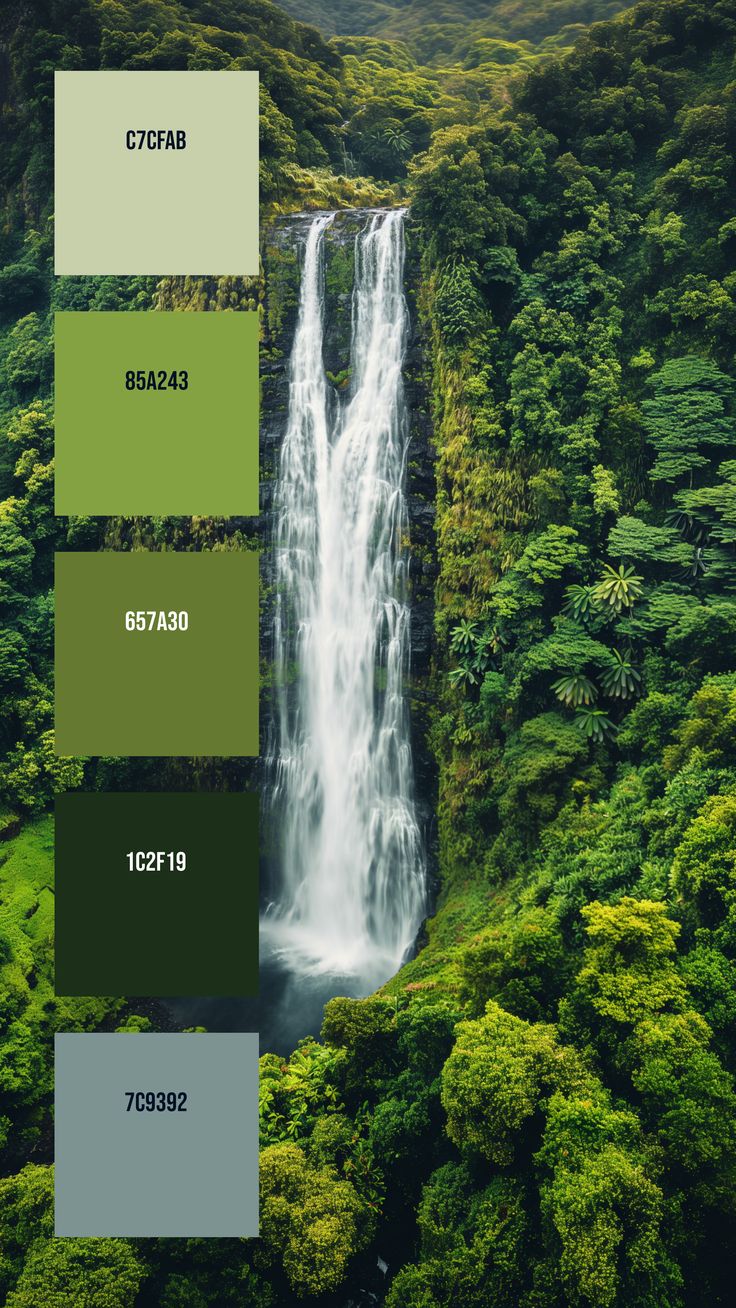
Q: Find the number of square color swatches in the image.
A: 5